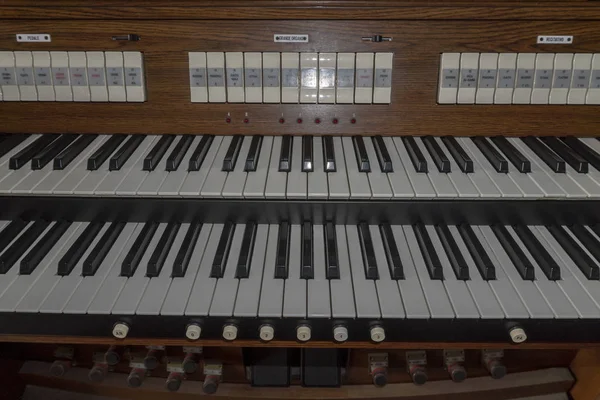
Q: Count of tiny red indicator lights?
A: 7